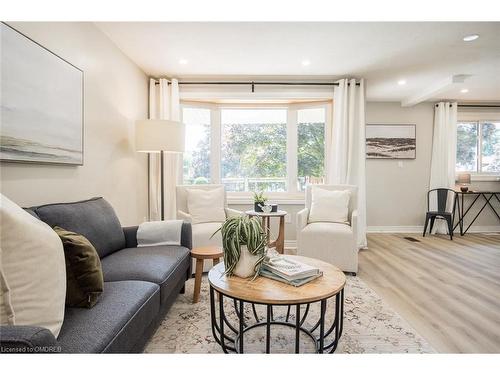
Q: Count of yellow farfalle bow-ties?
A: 0